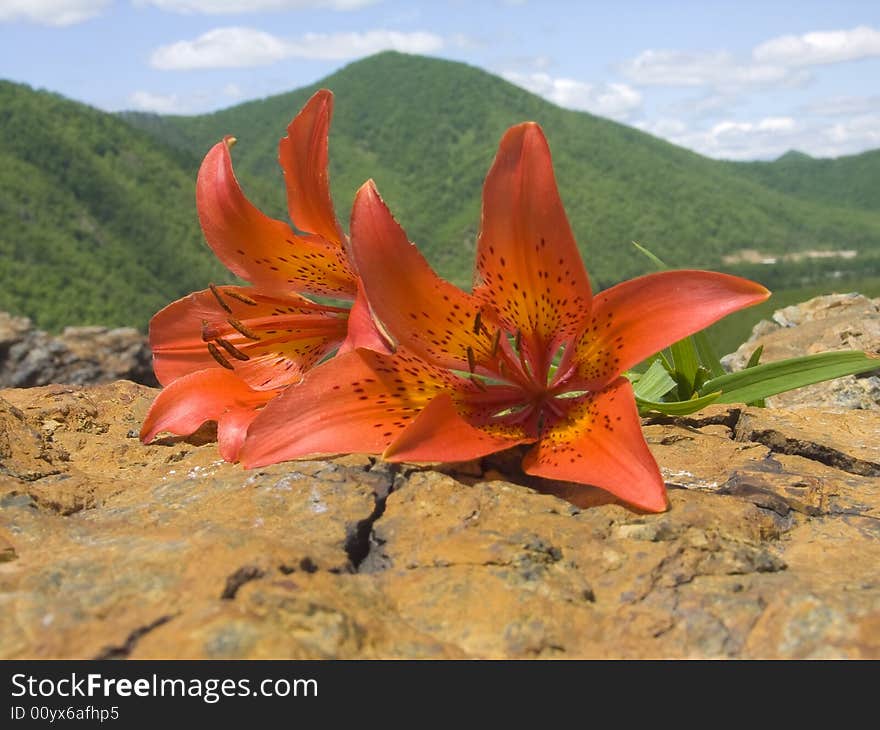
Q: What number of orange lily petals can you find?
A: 12